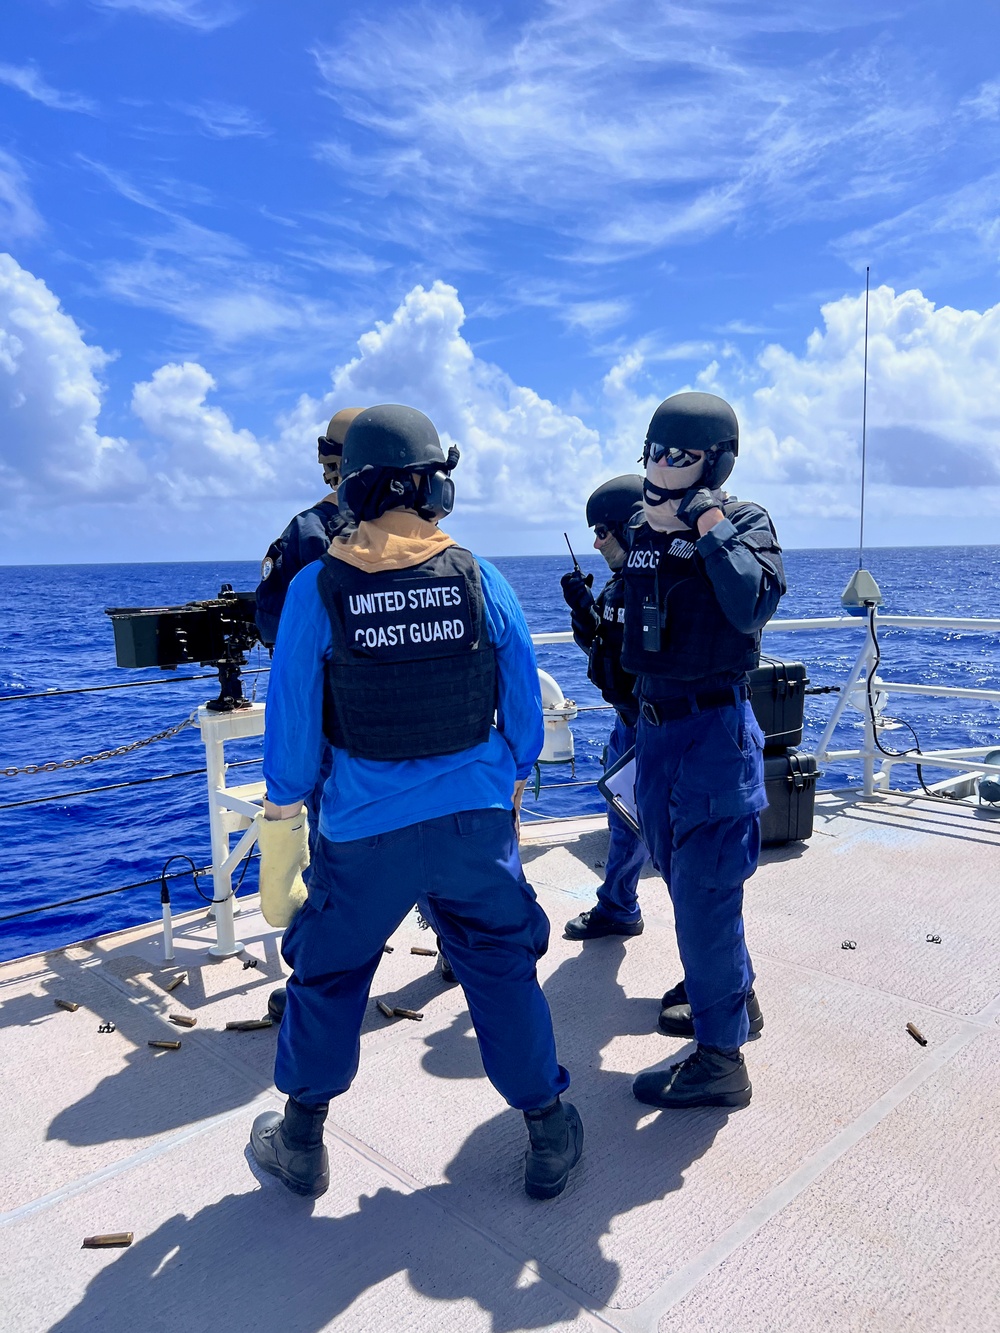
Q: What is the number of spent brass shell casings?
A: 12